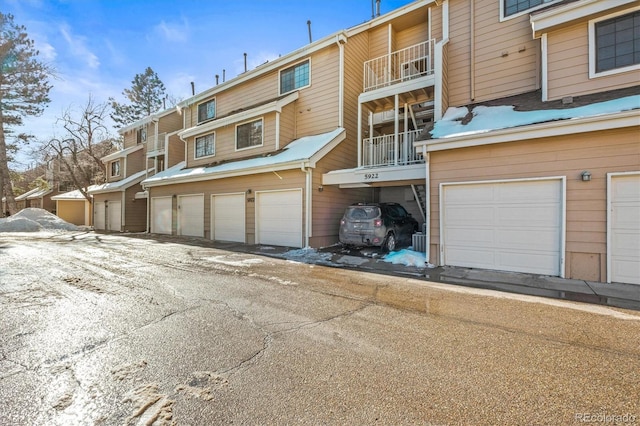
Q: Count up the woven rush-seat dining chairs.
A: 0